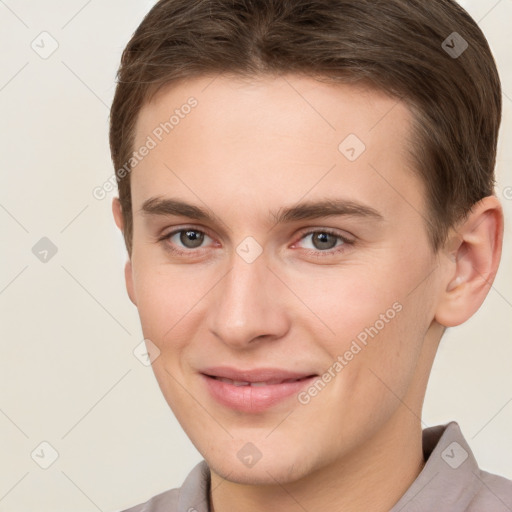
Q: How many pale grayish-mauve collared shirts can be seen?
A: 1